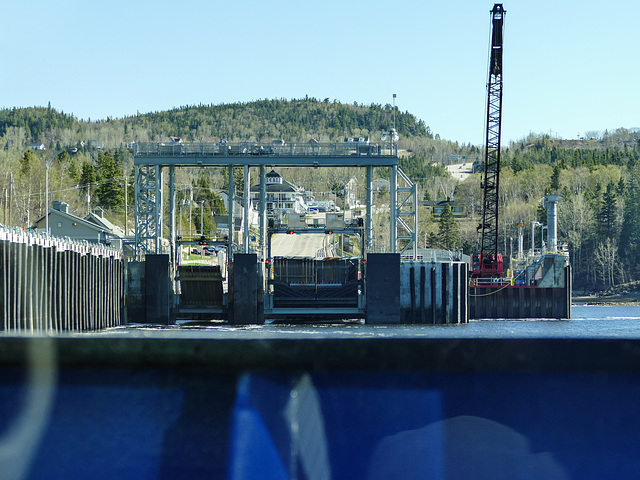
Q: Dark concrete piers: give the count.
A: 3